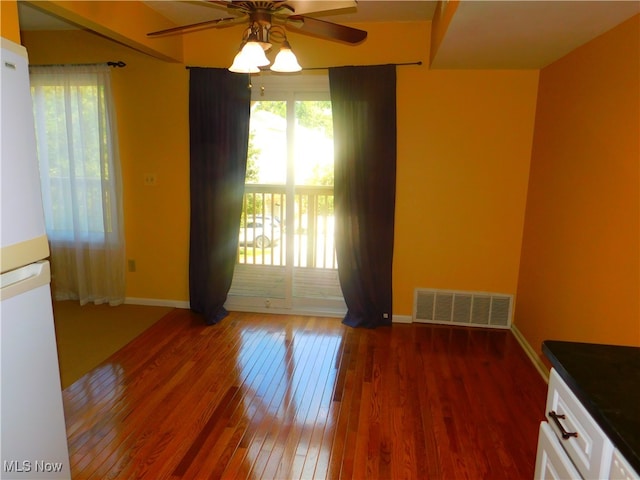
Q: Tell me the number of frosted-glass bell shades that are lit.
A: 3